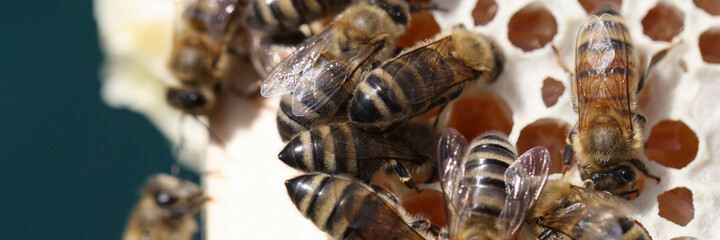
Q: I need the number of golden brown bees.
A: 1